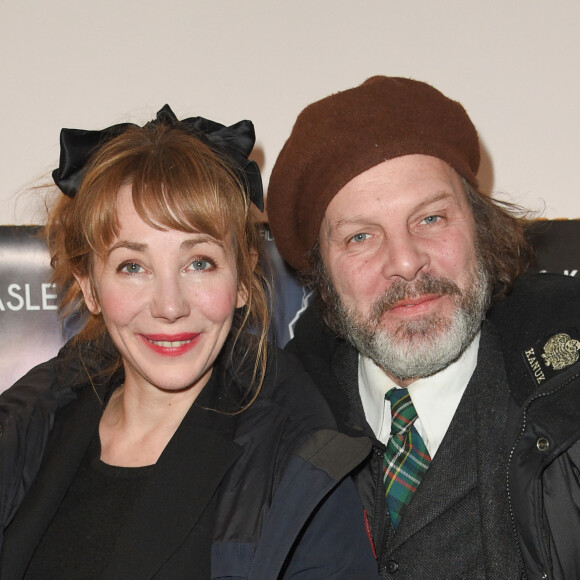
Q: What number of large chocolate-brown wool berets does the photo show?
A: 1